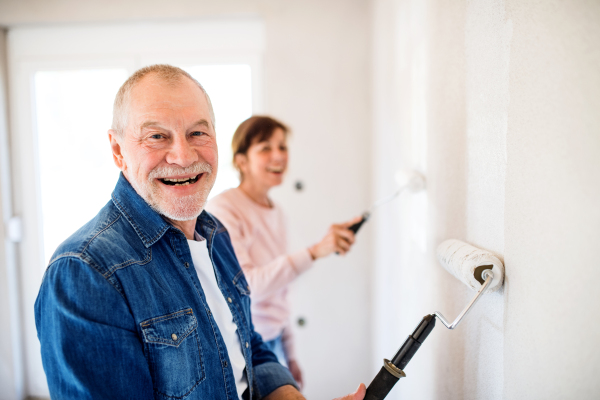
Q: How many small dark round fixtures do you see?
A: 2